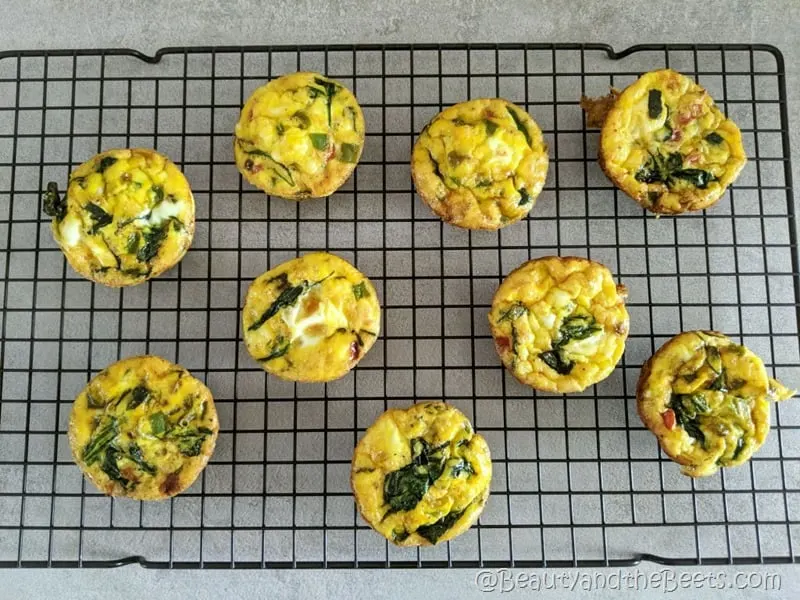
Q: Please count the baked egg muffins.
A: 9